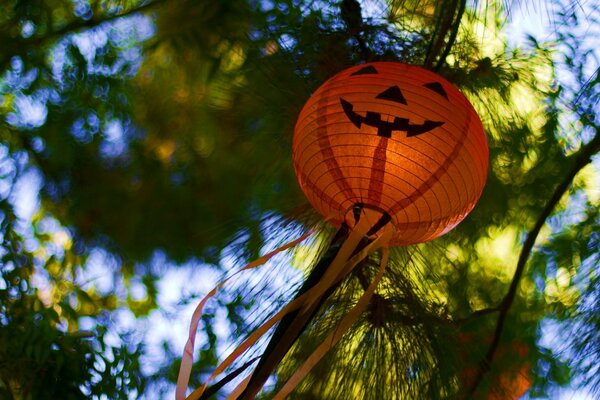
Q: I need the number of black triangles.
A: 3